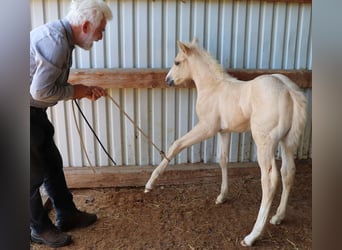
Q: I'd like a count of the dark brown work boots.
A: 2